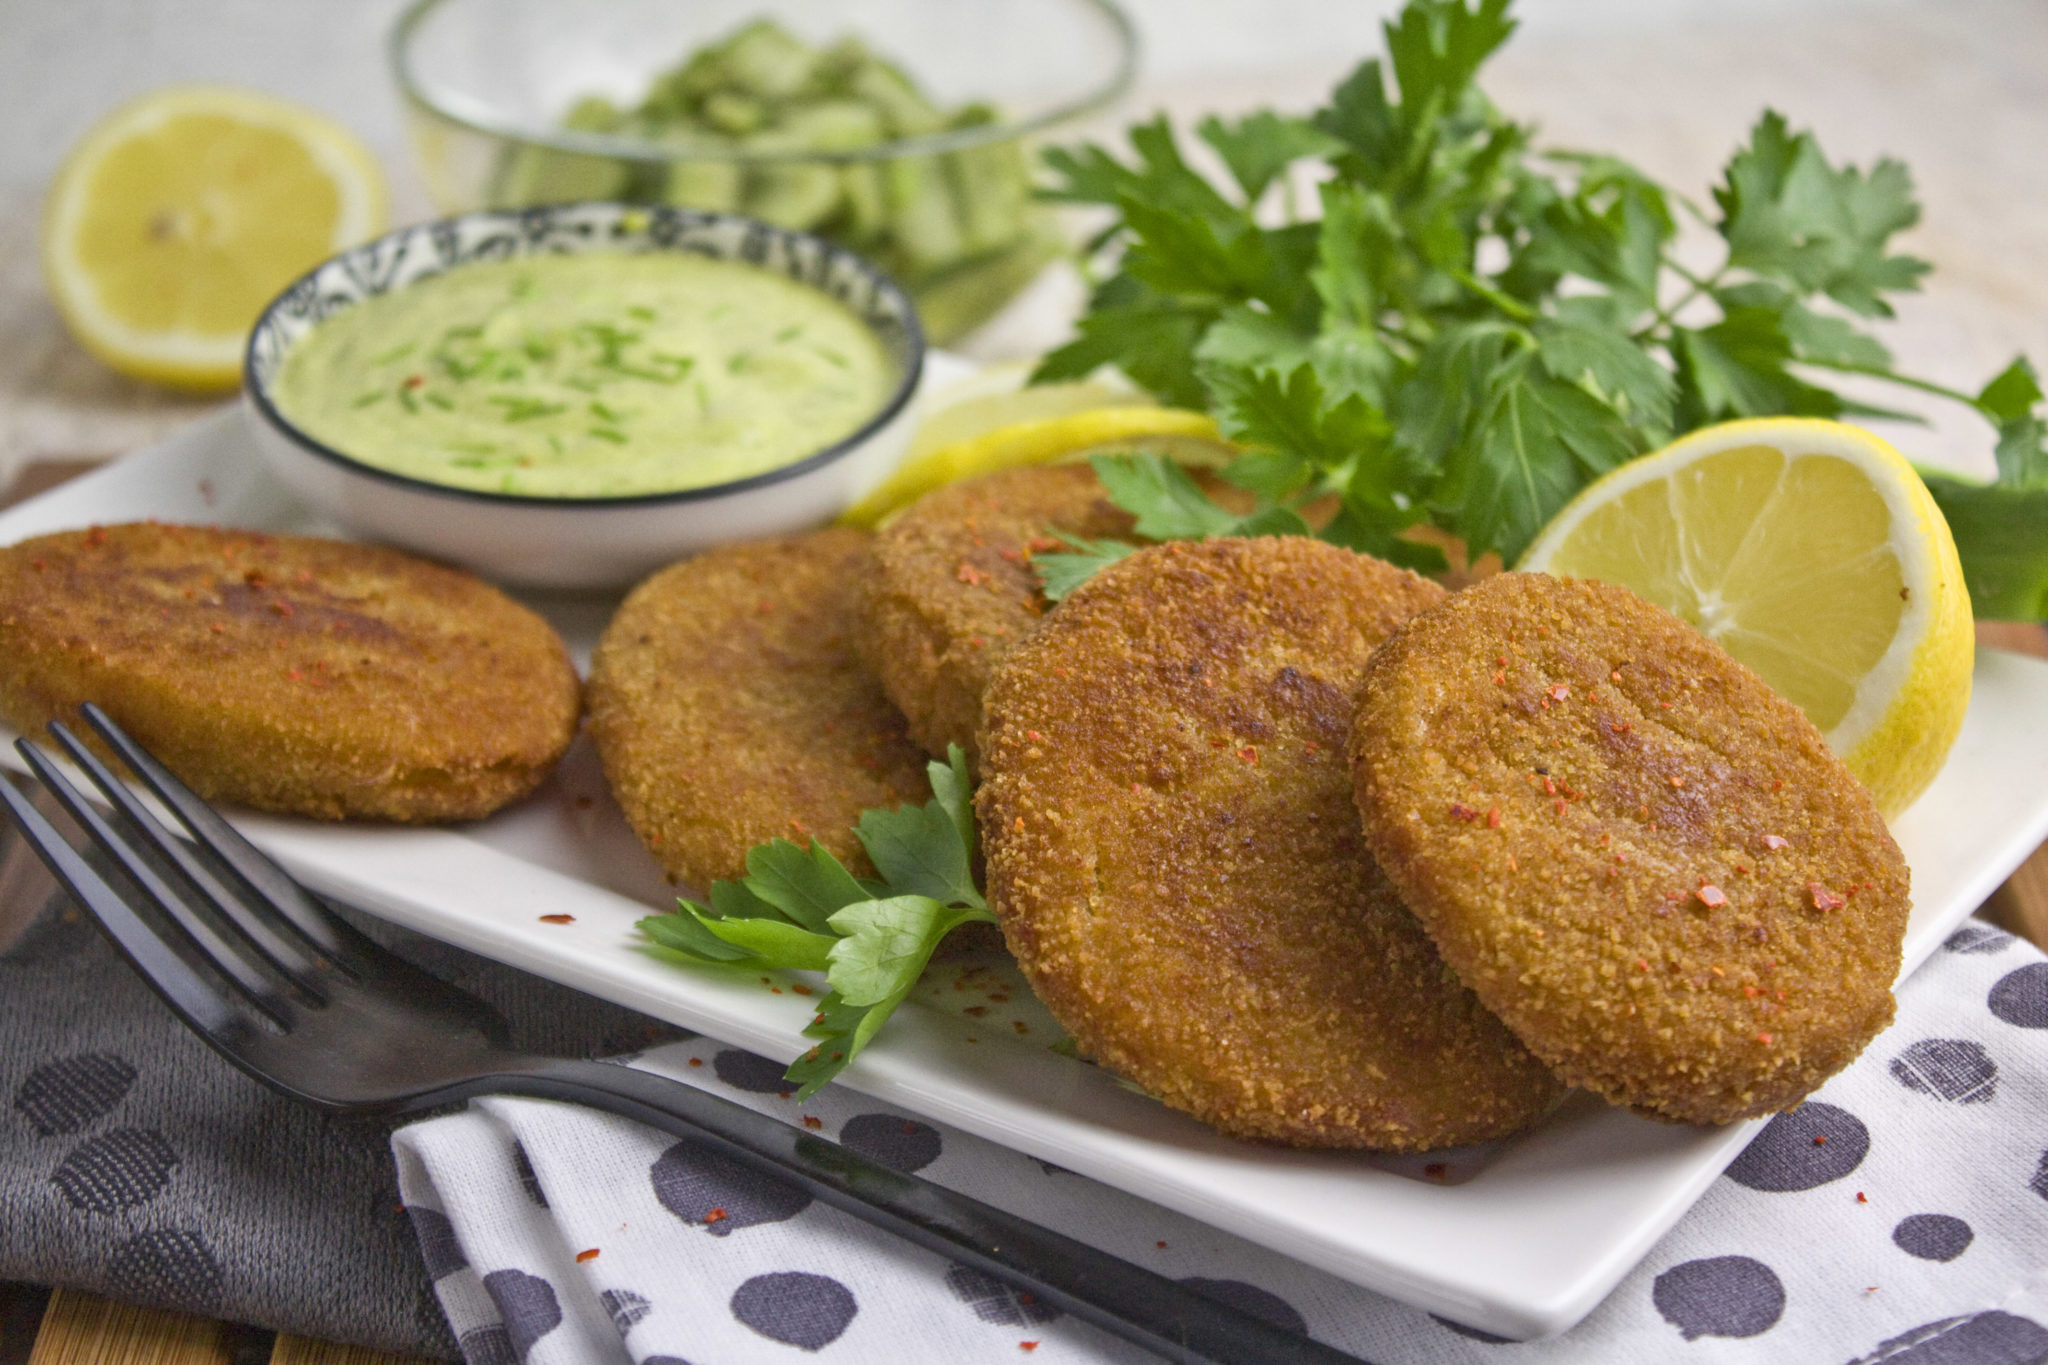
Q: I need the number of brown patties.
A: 5